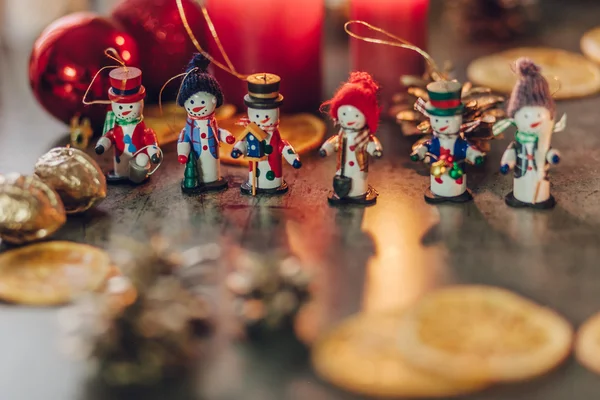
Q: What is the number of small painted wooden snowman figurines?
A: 6